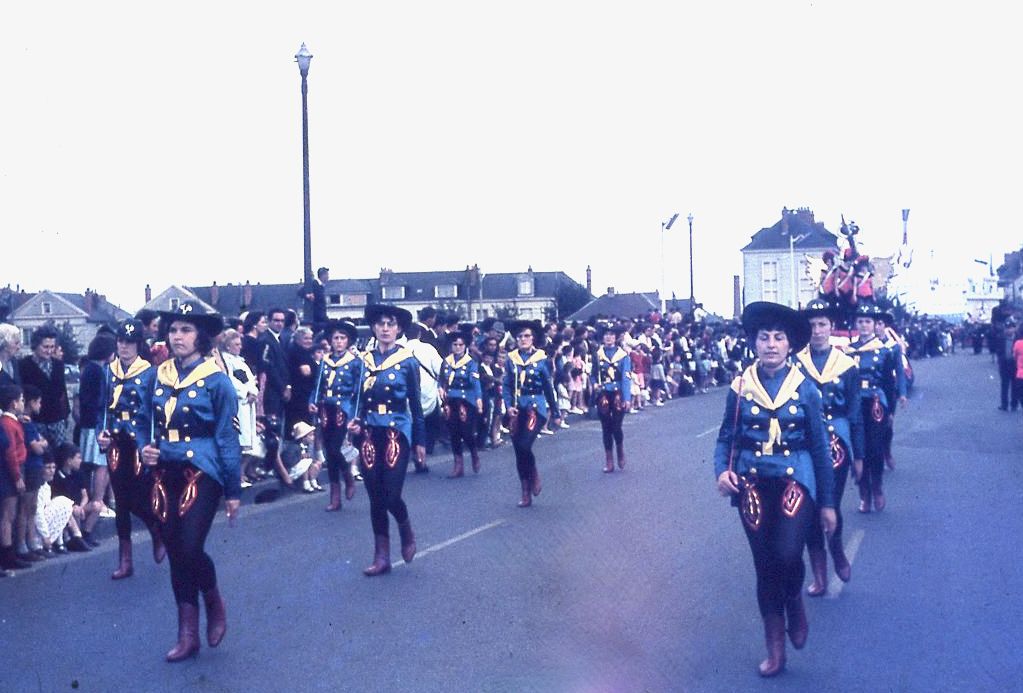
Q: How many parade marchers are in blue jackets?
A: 11